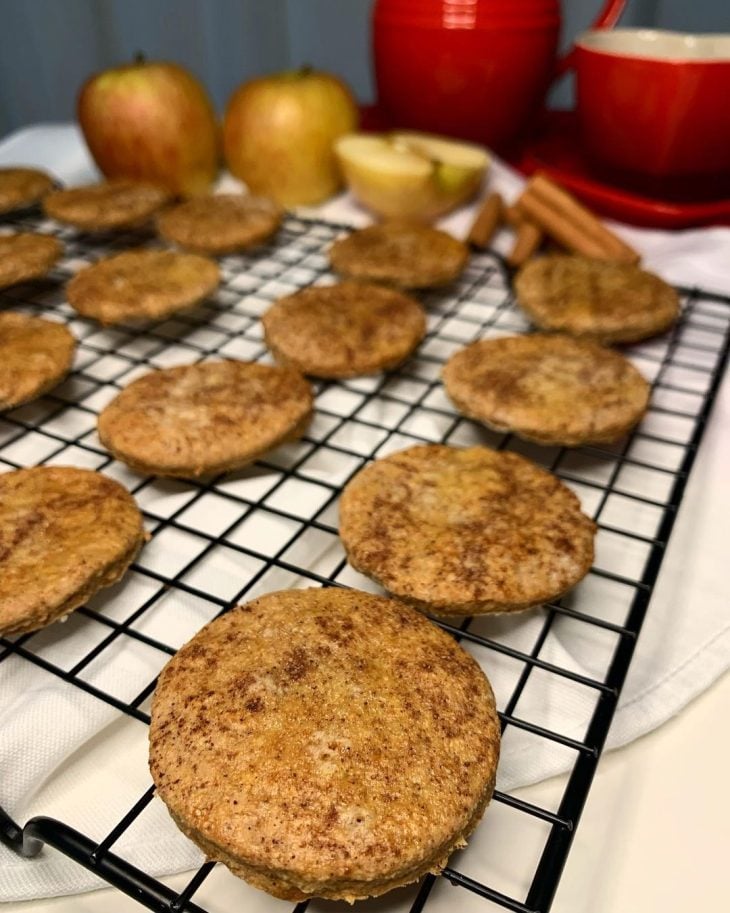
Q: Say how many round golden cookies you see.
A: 14